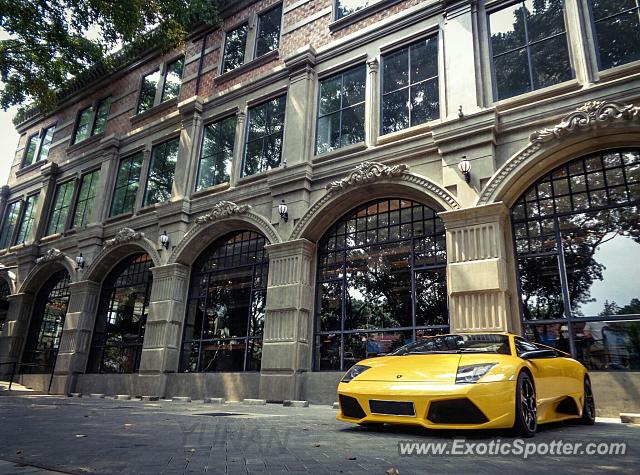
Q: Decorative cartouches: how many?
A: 5